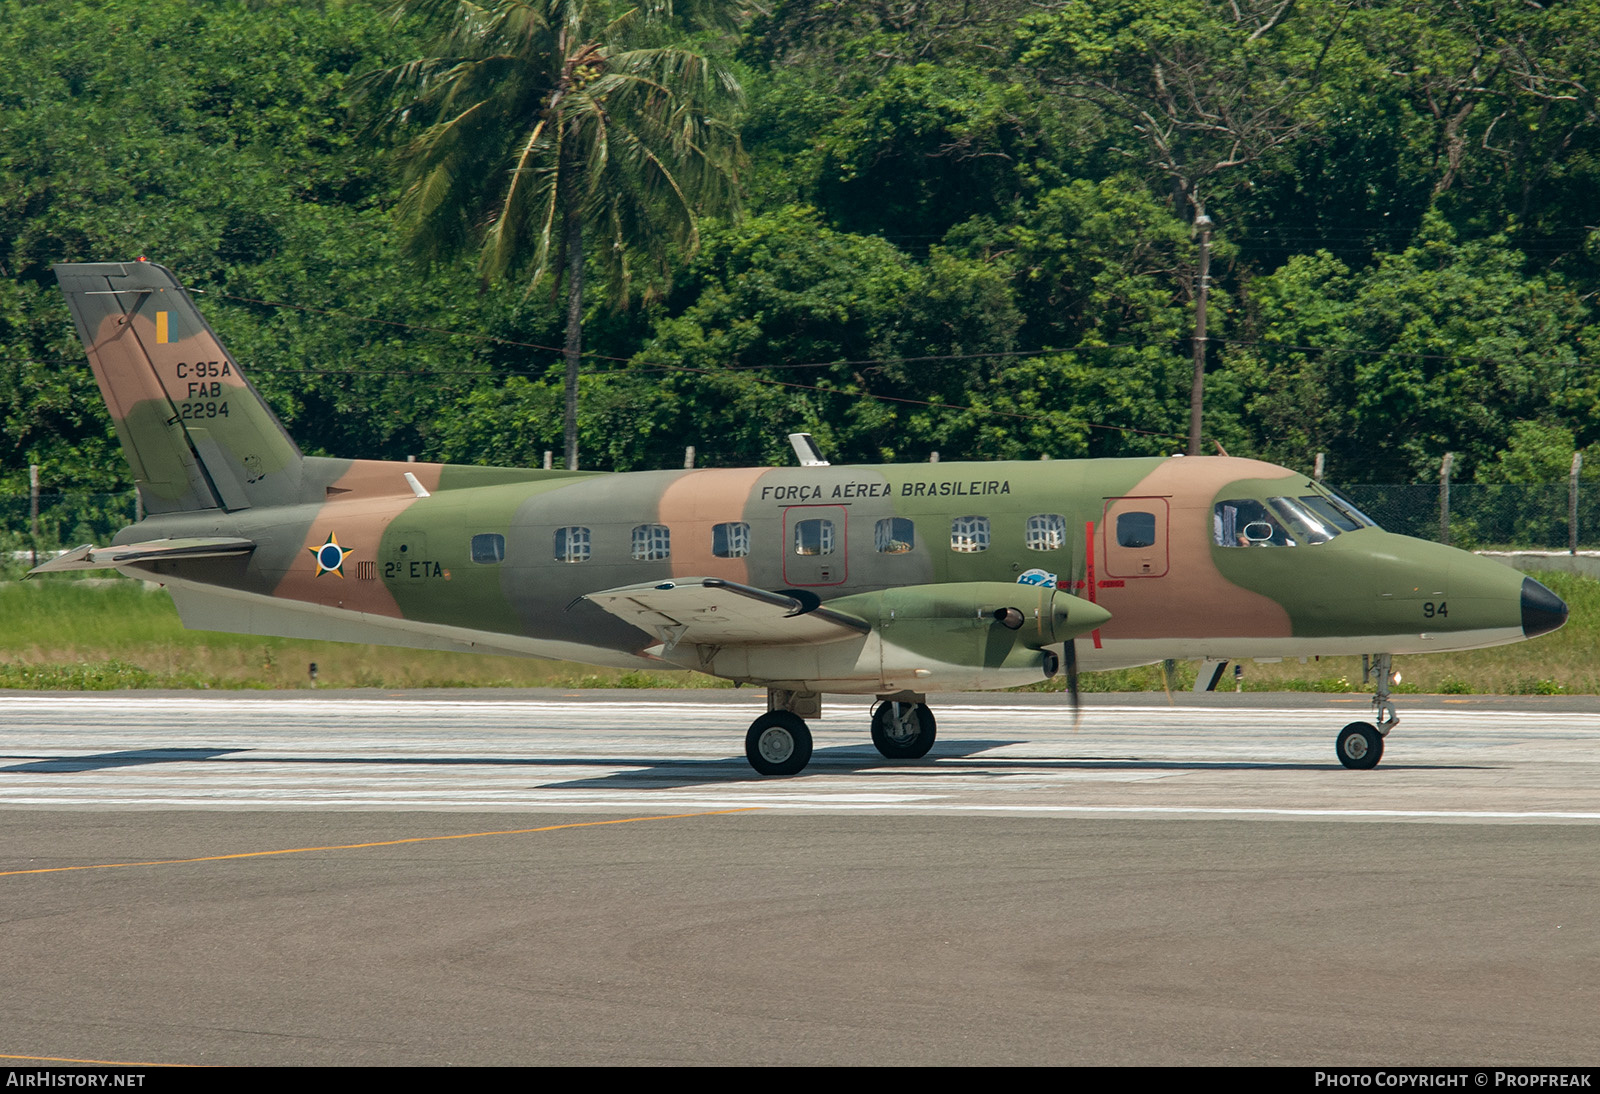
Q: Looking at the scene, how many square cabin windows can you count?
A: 9